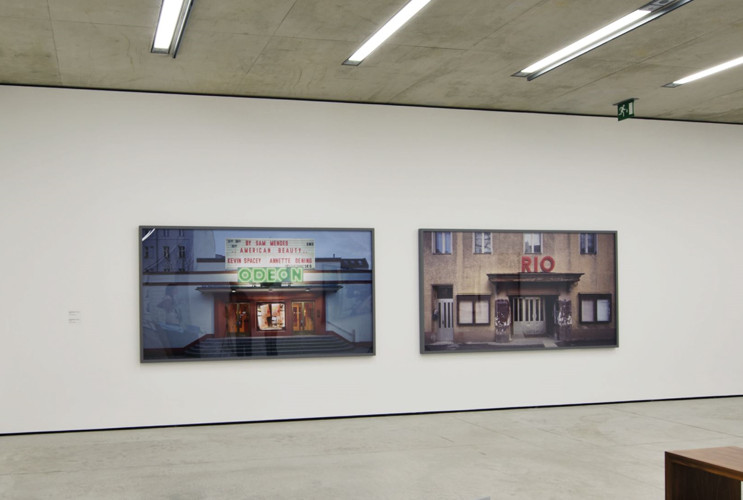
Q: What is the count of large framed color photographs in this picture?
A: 2